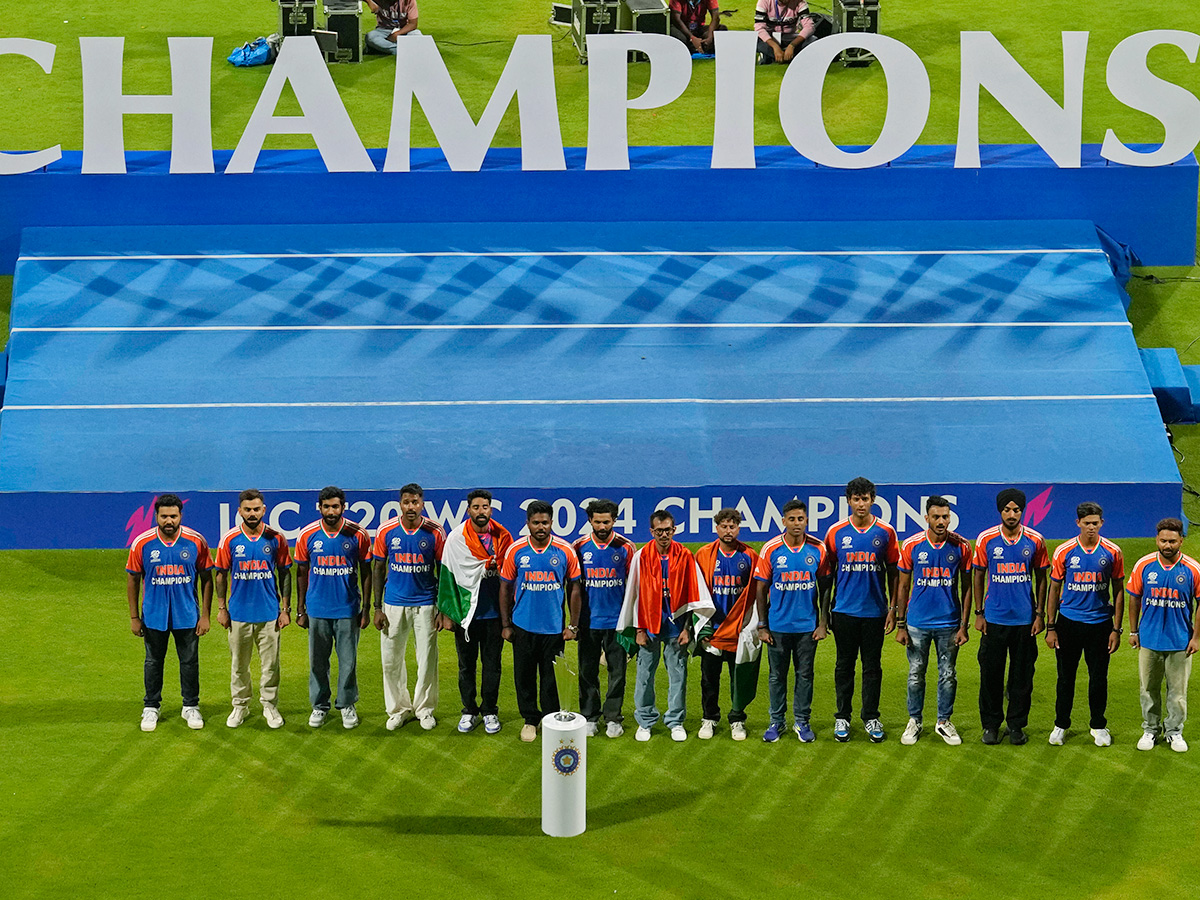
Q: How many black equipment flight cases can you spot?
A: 5